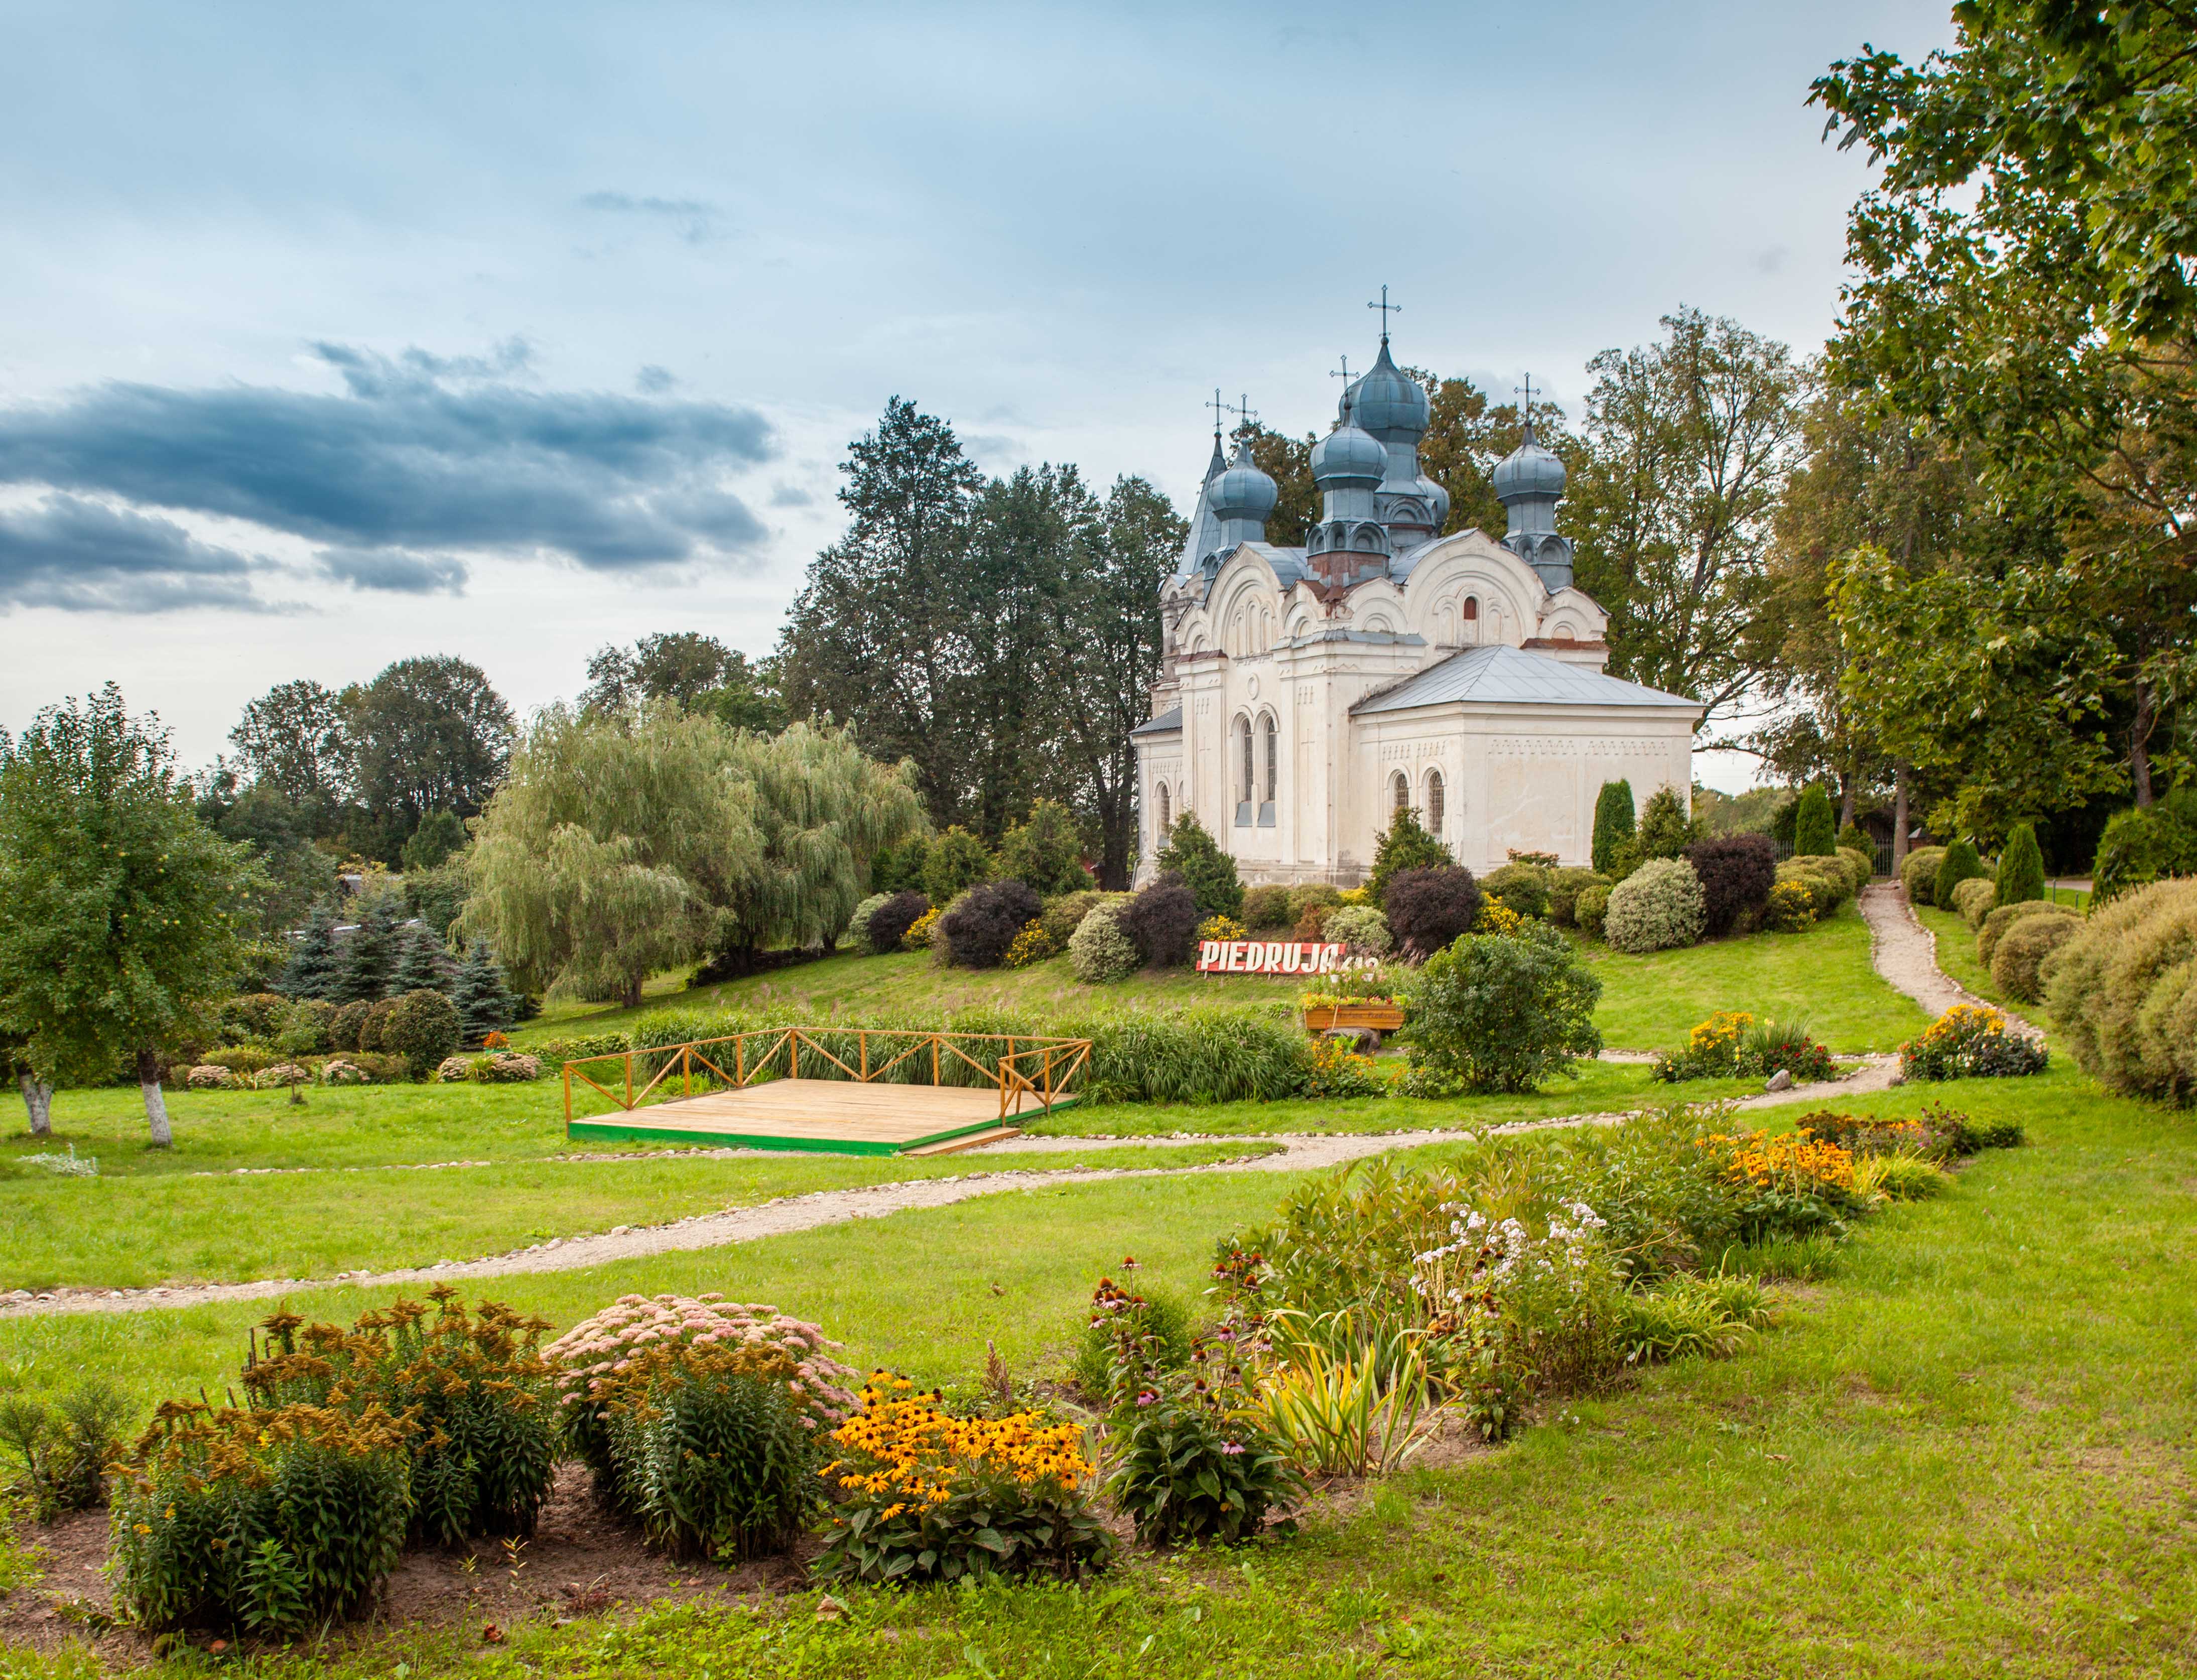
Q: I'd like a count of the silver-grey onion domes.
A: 5